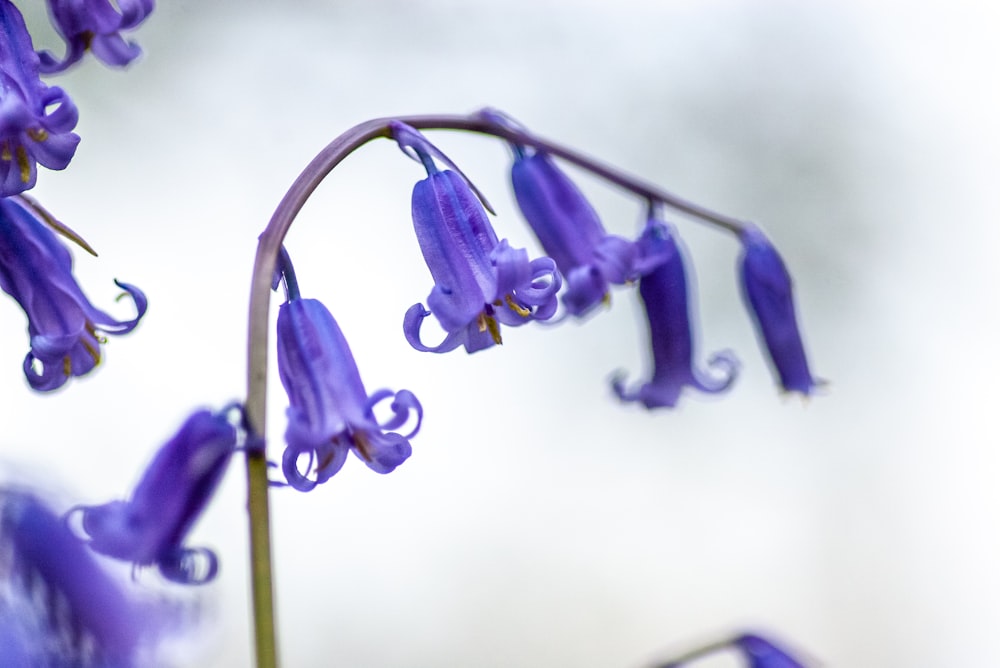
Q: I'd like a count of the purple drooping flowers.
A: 11